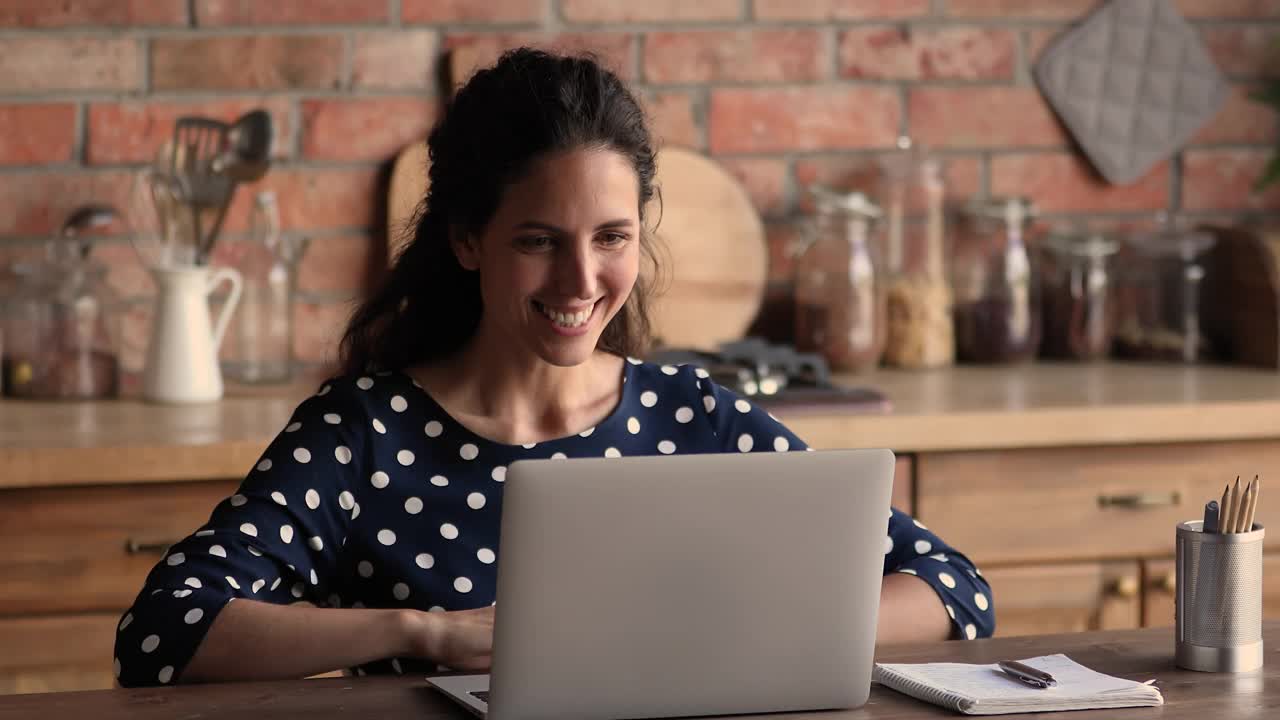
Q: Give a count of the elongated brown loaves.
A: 0